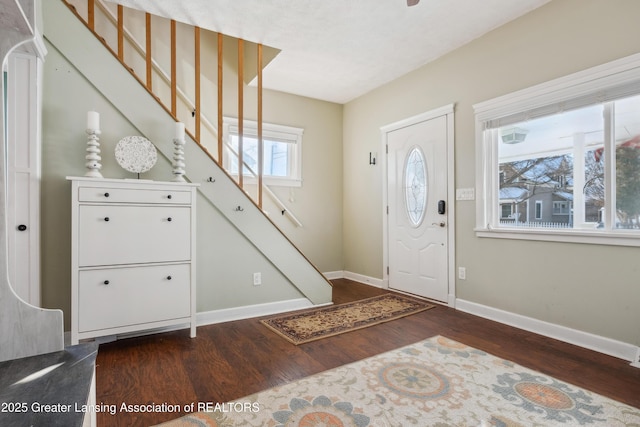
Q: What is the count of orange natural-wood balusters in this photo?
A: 8